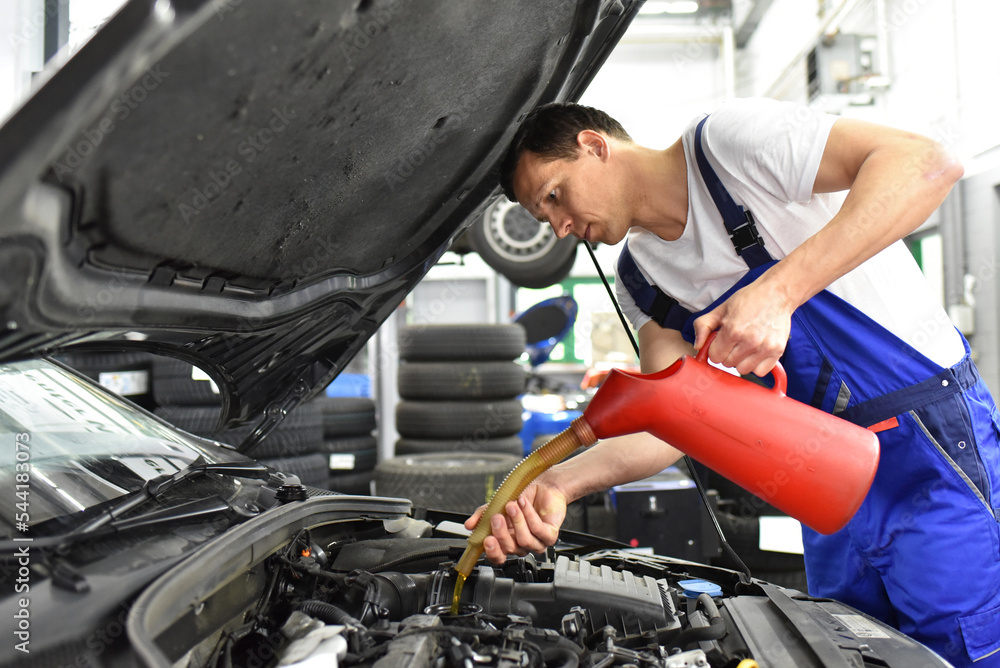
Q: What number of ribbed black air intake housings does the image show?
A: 1